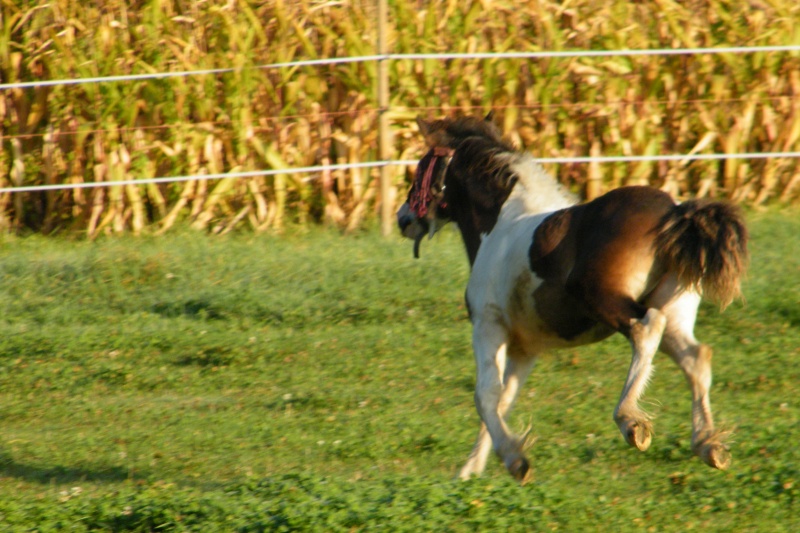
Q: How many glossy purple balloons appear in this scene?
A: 0